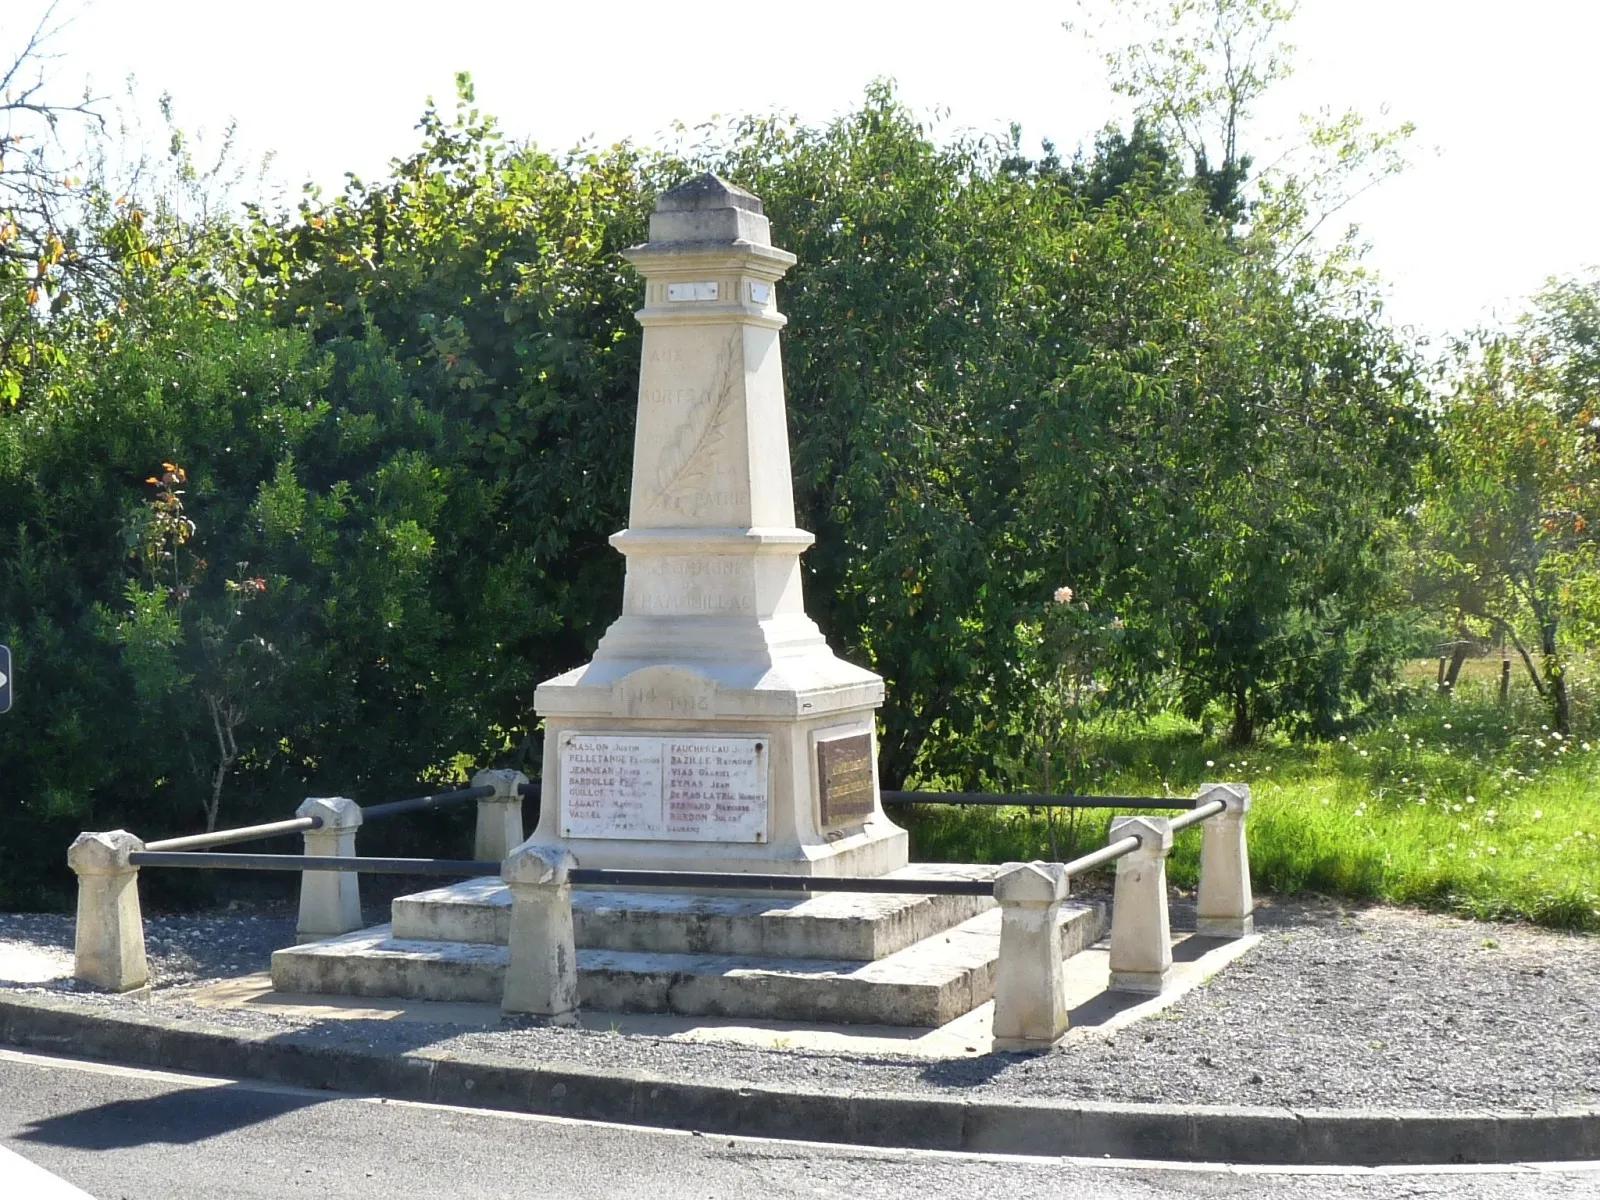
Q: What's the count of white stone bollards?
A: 7